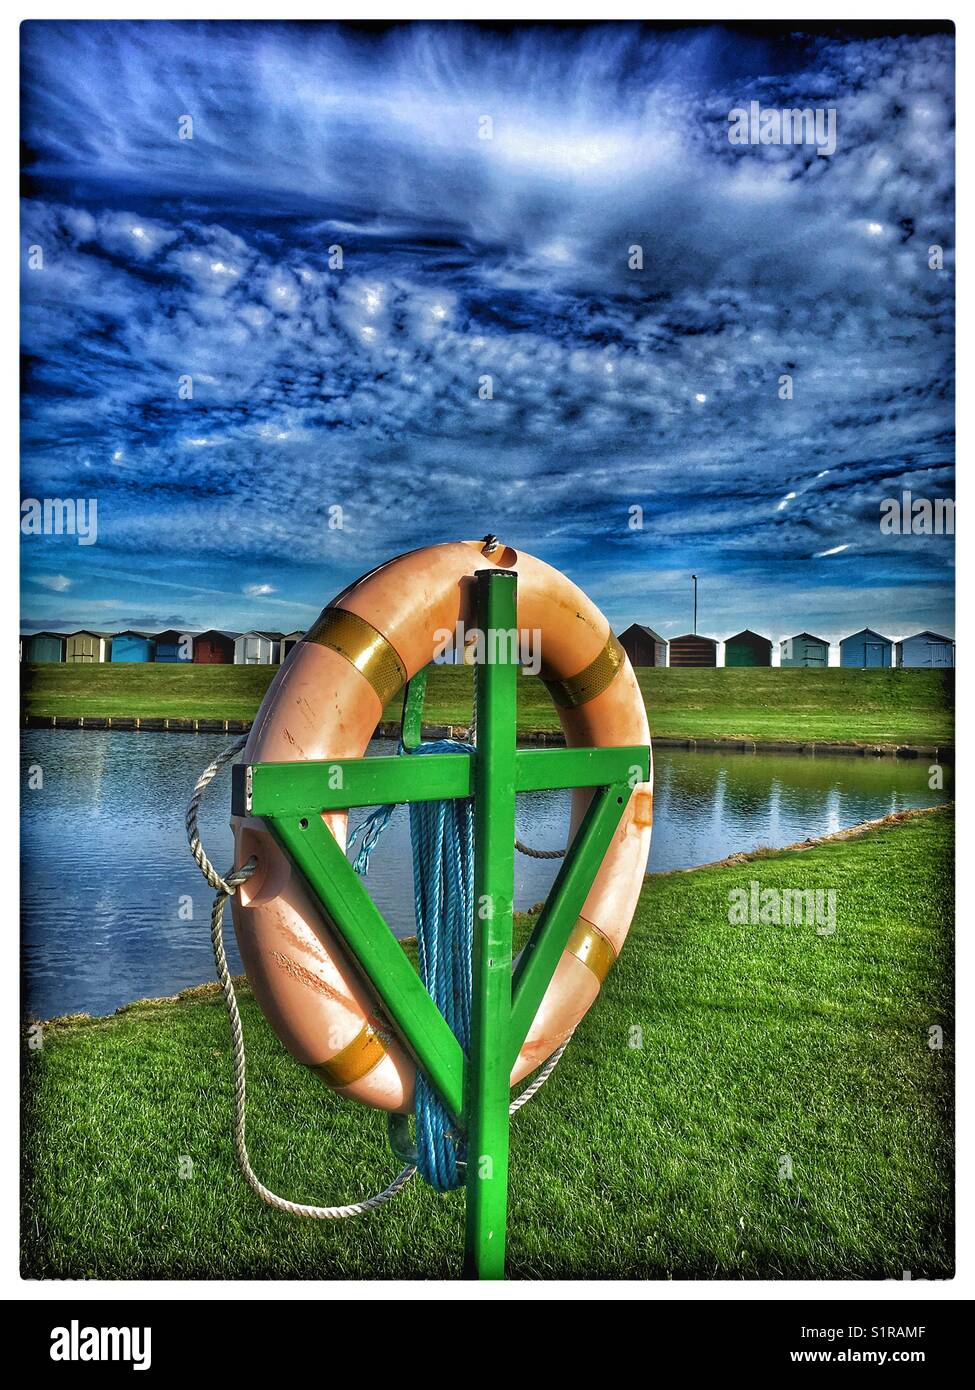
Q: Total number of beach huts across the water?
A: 13